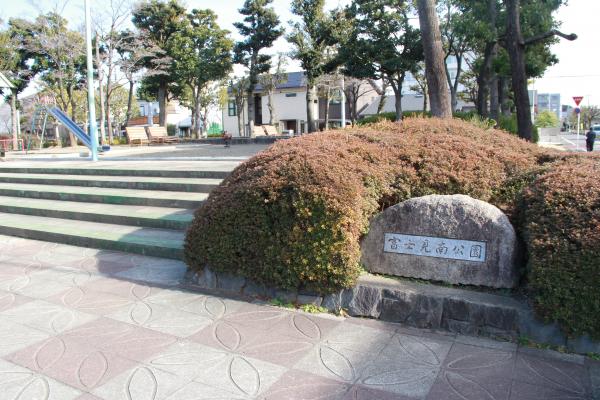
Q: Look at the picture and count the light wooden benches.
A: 4